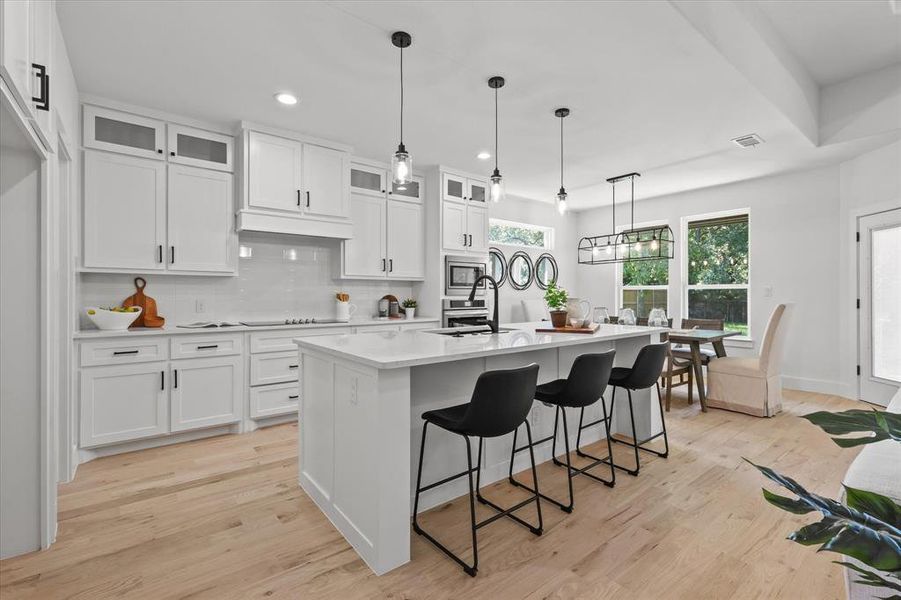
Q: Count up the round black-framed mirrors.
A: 3